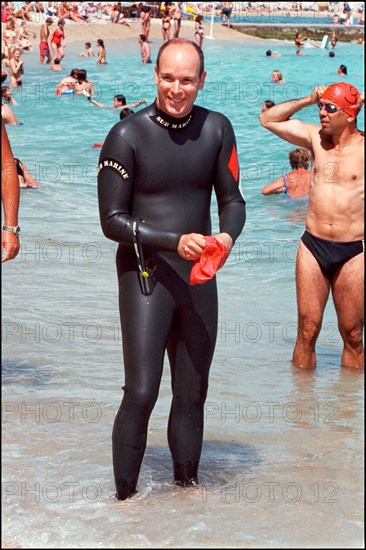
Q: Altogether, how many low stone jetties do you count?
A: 1